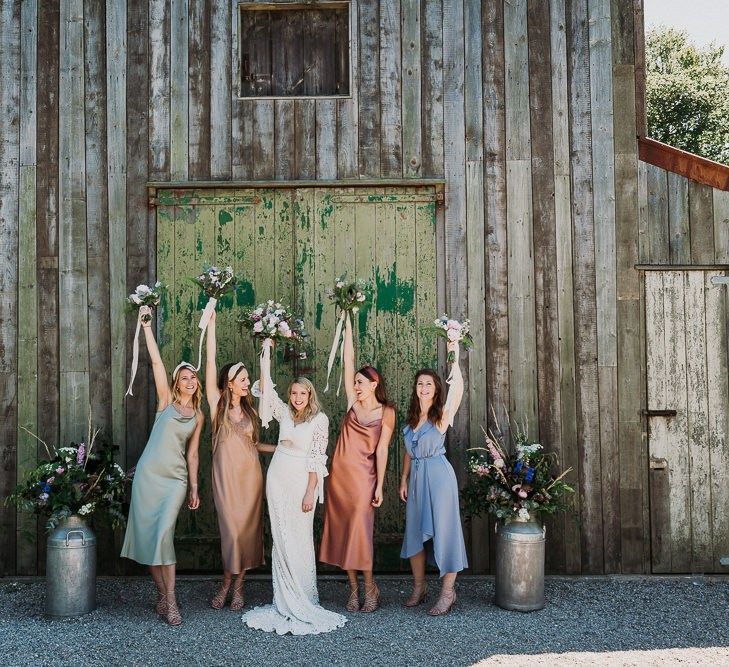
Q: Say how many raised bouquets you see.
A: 5